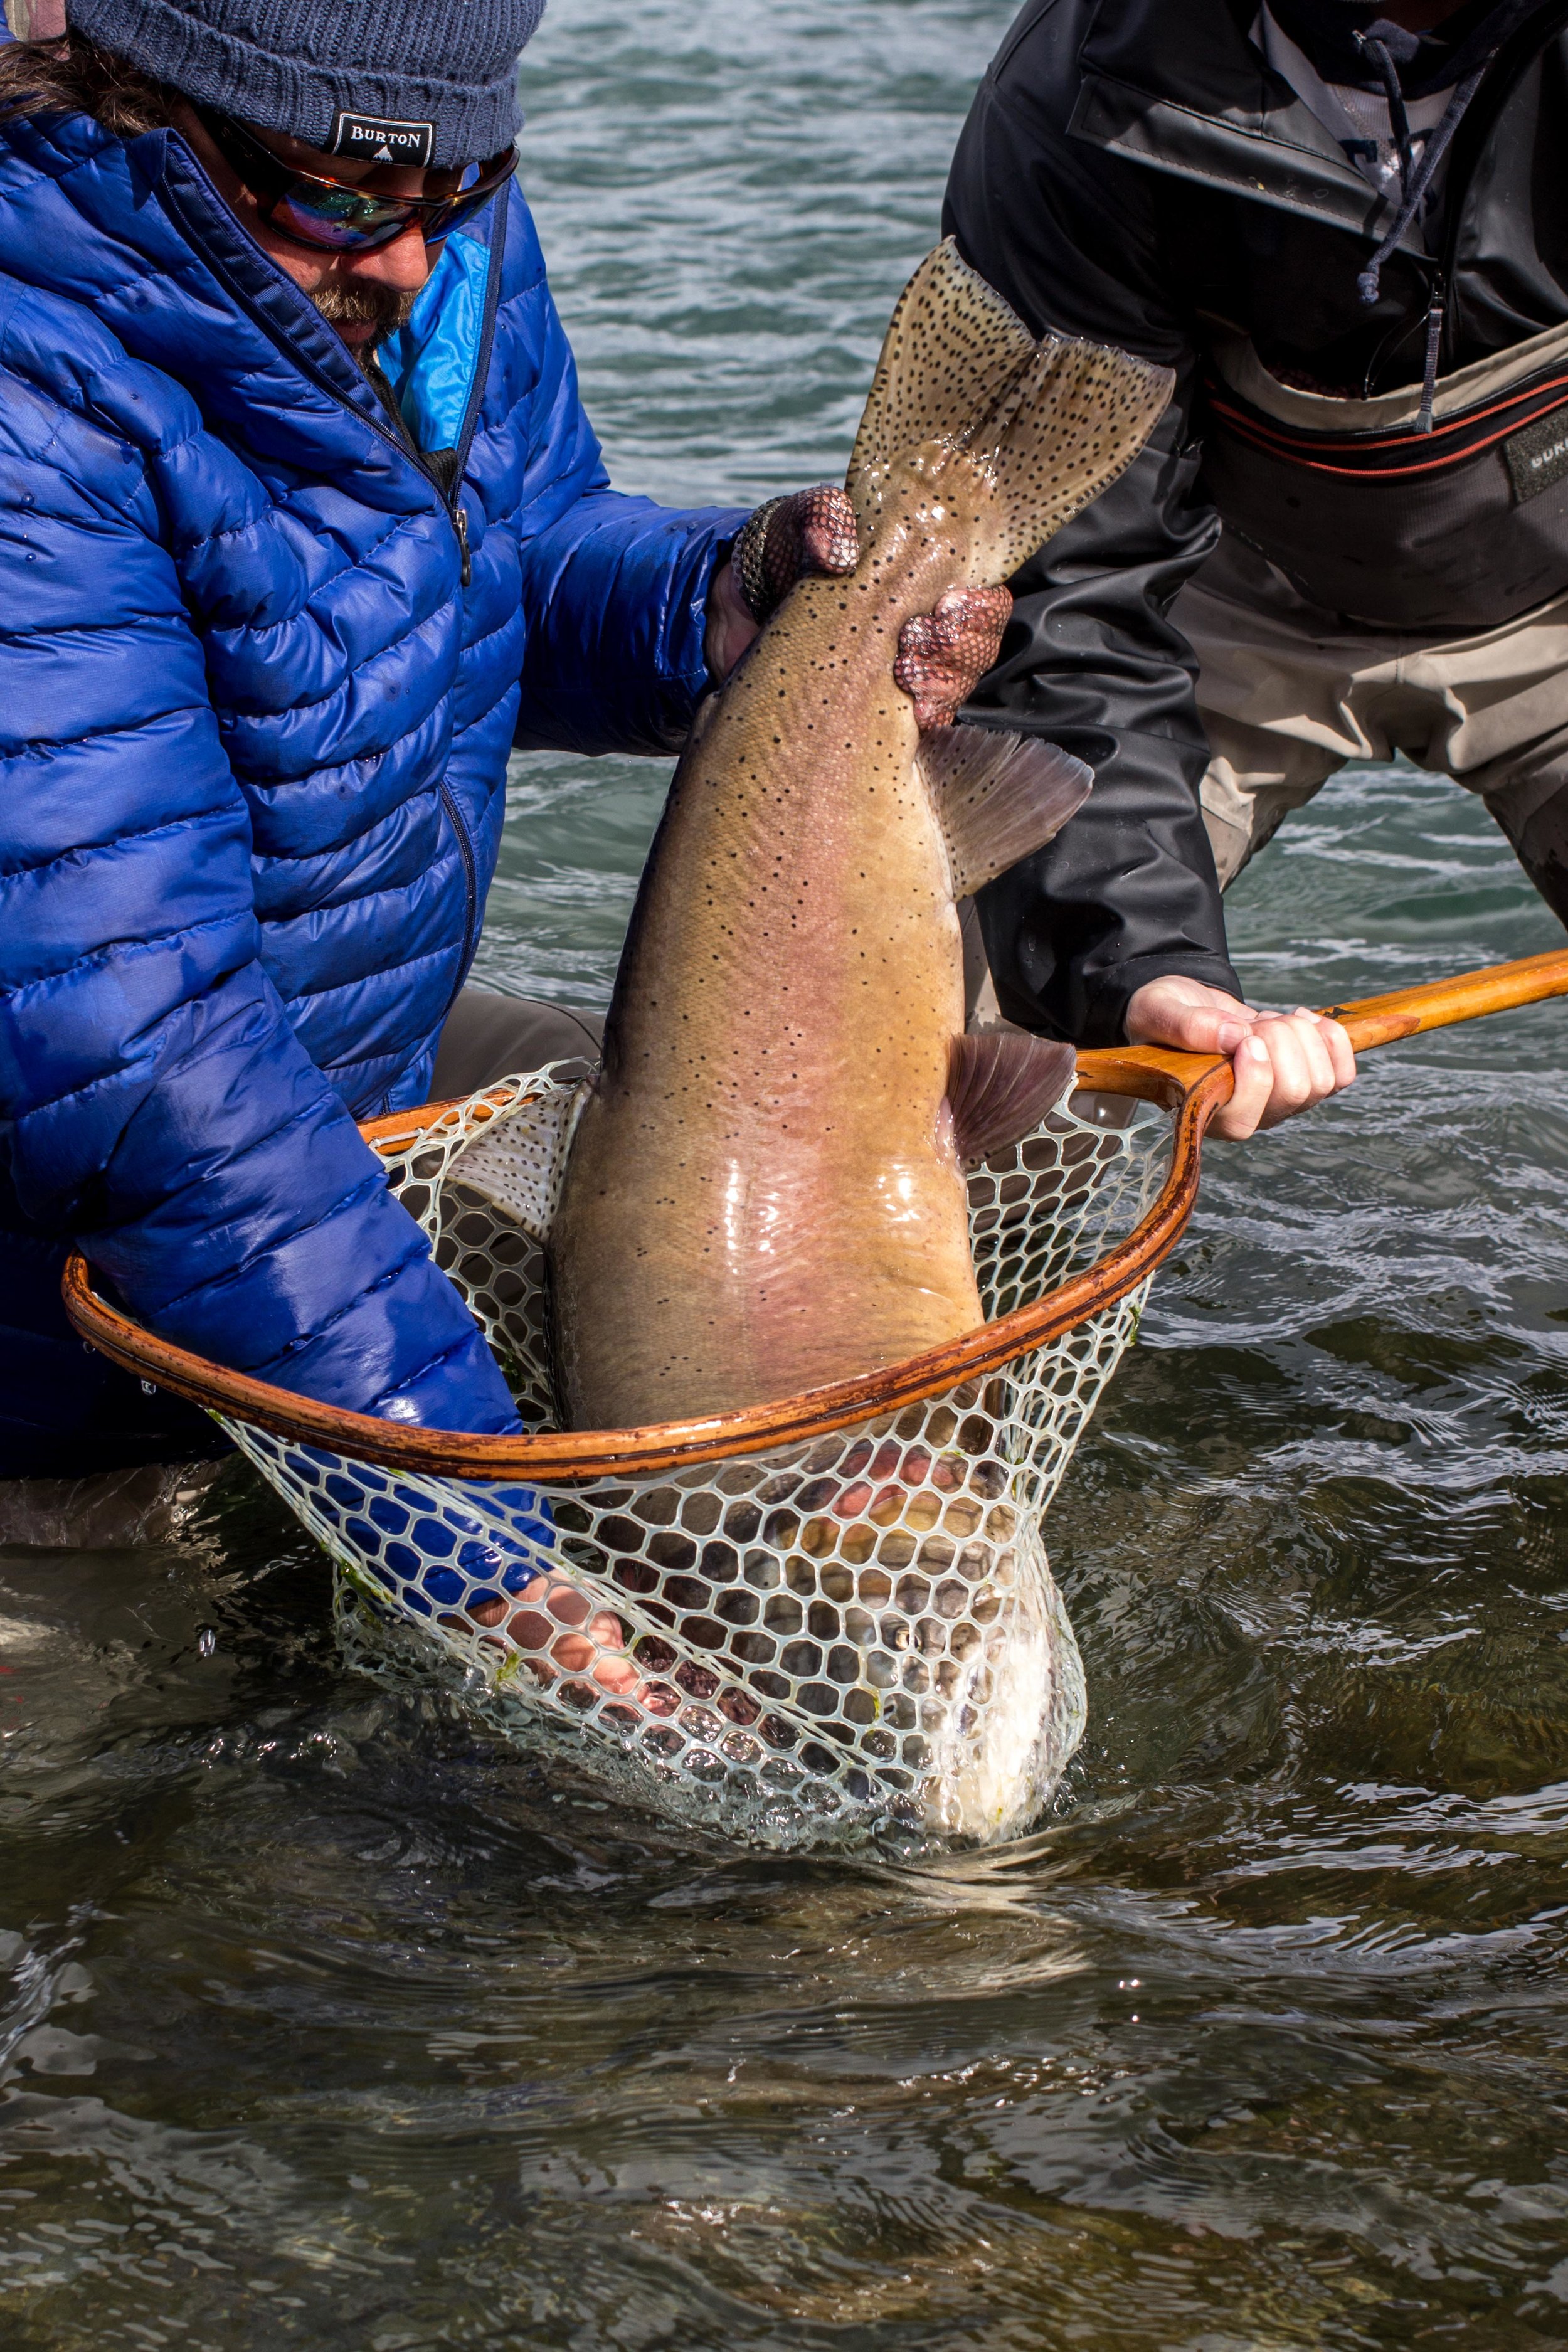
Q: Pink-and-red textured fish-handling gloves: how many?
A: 1